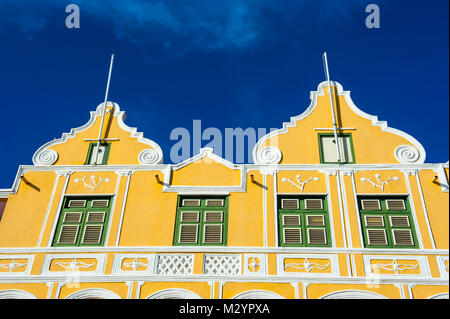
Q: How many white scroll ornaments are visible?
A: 4